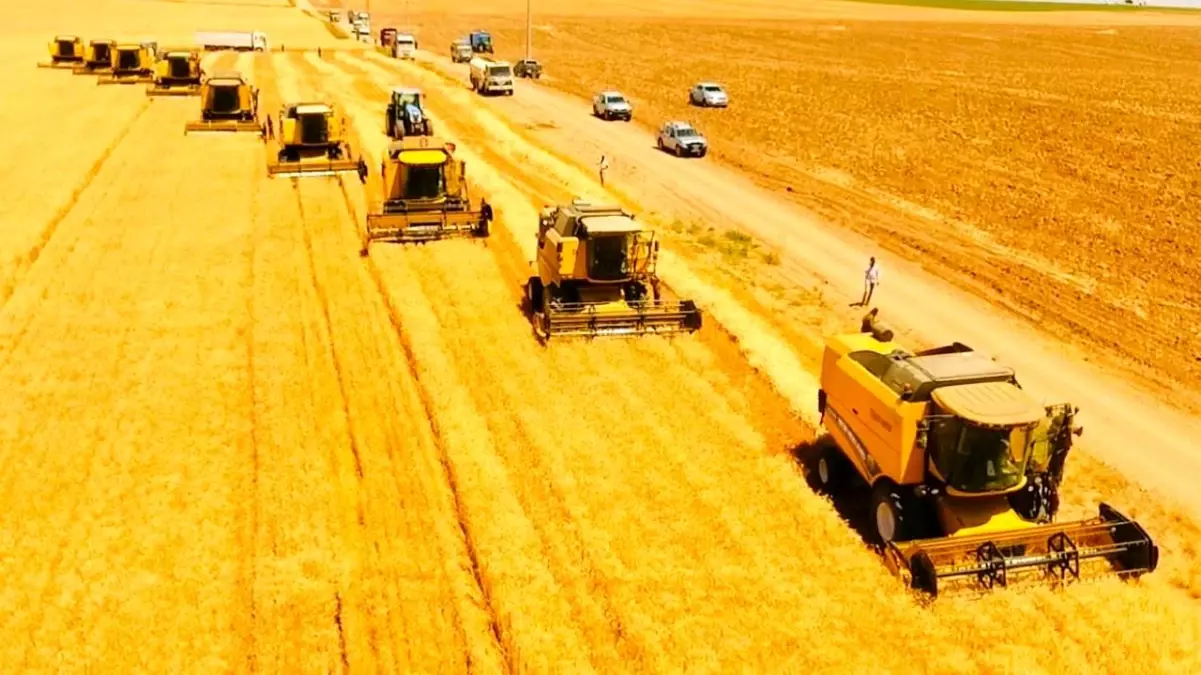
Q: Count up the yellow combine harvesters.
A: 9